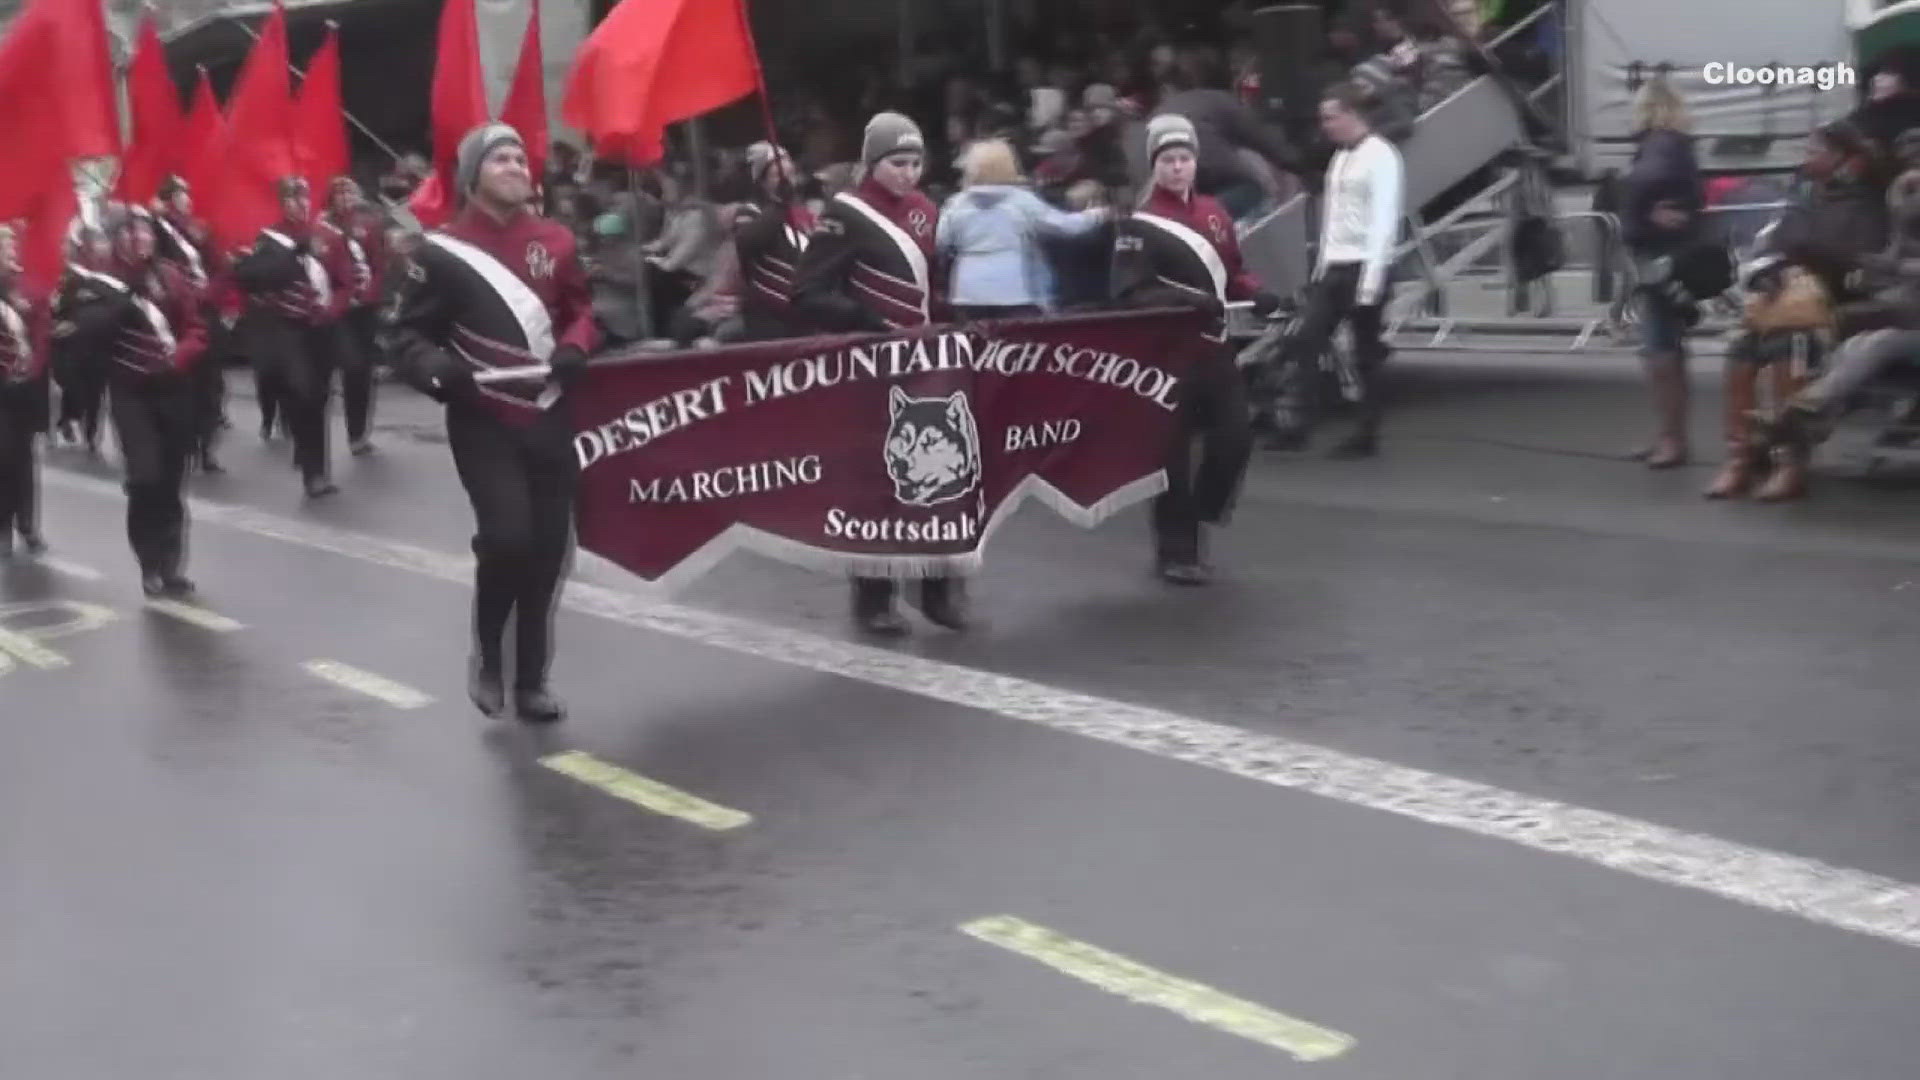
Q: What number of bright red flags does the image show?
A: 8